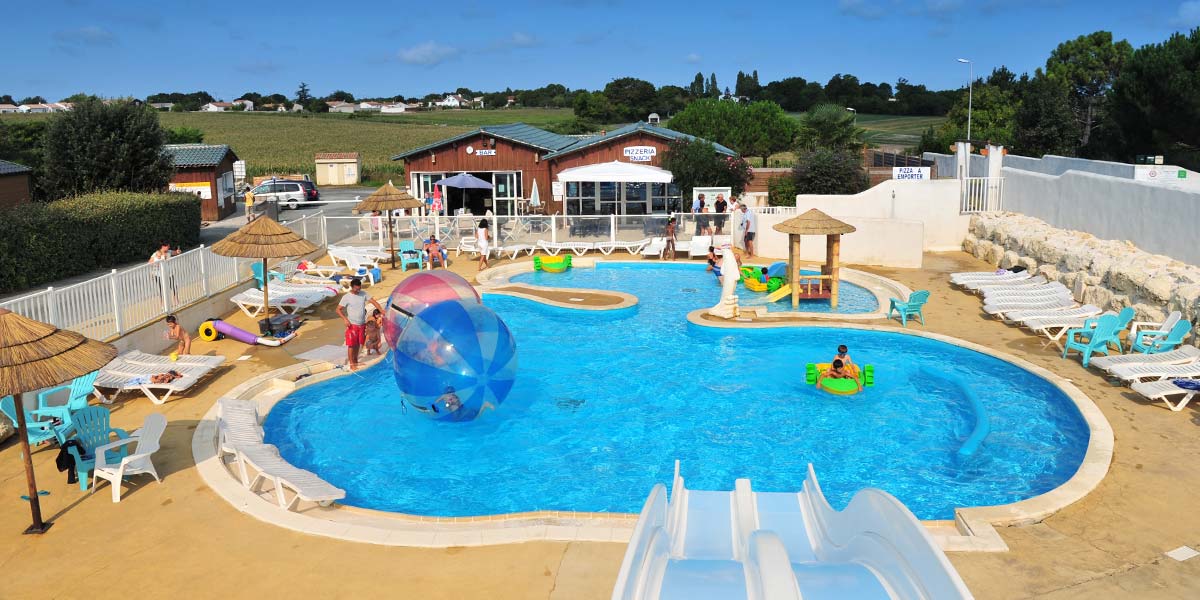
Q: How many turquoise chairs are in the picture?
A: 9